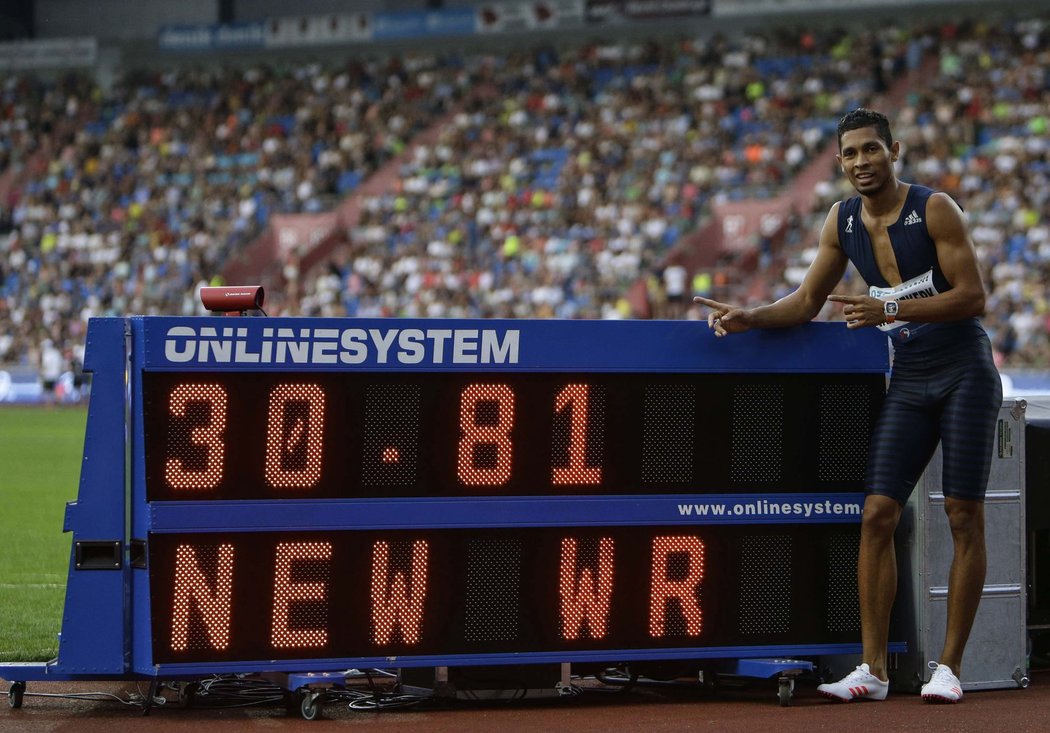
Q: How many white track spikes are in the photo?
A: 2